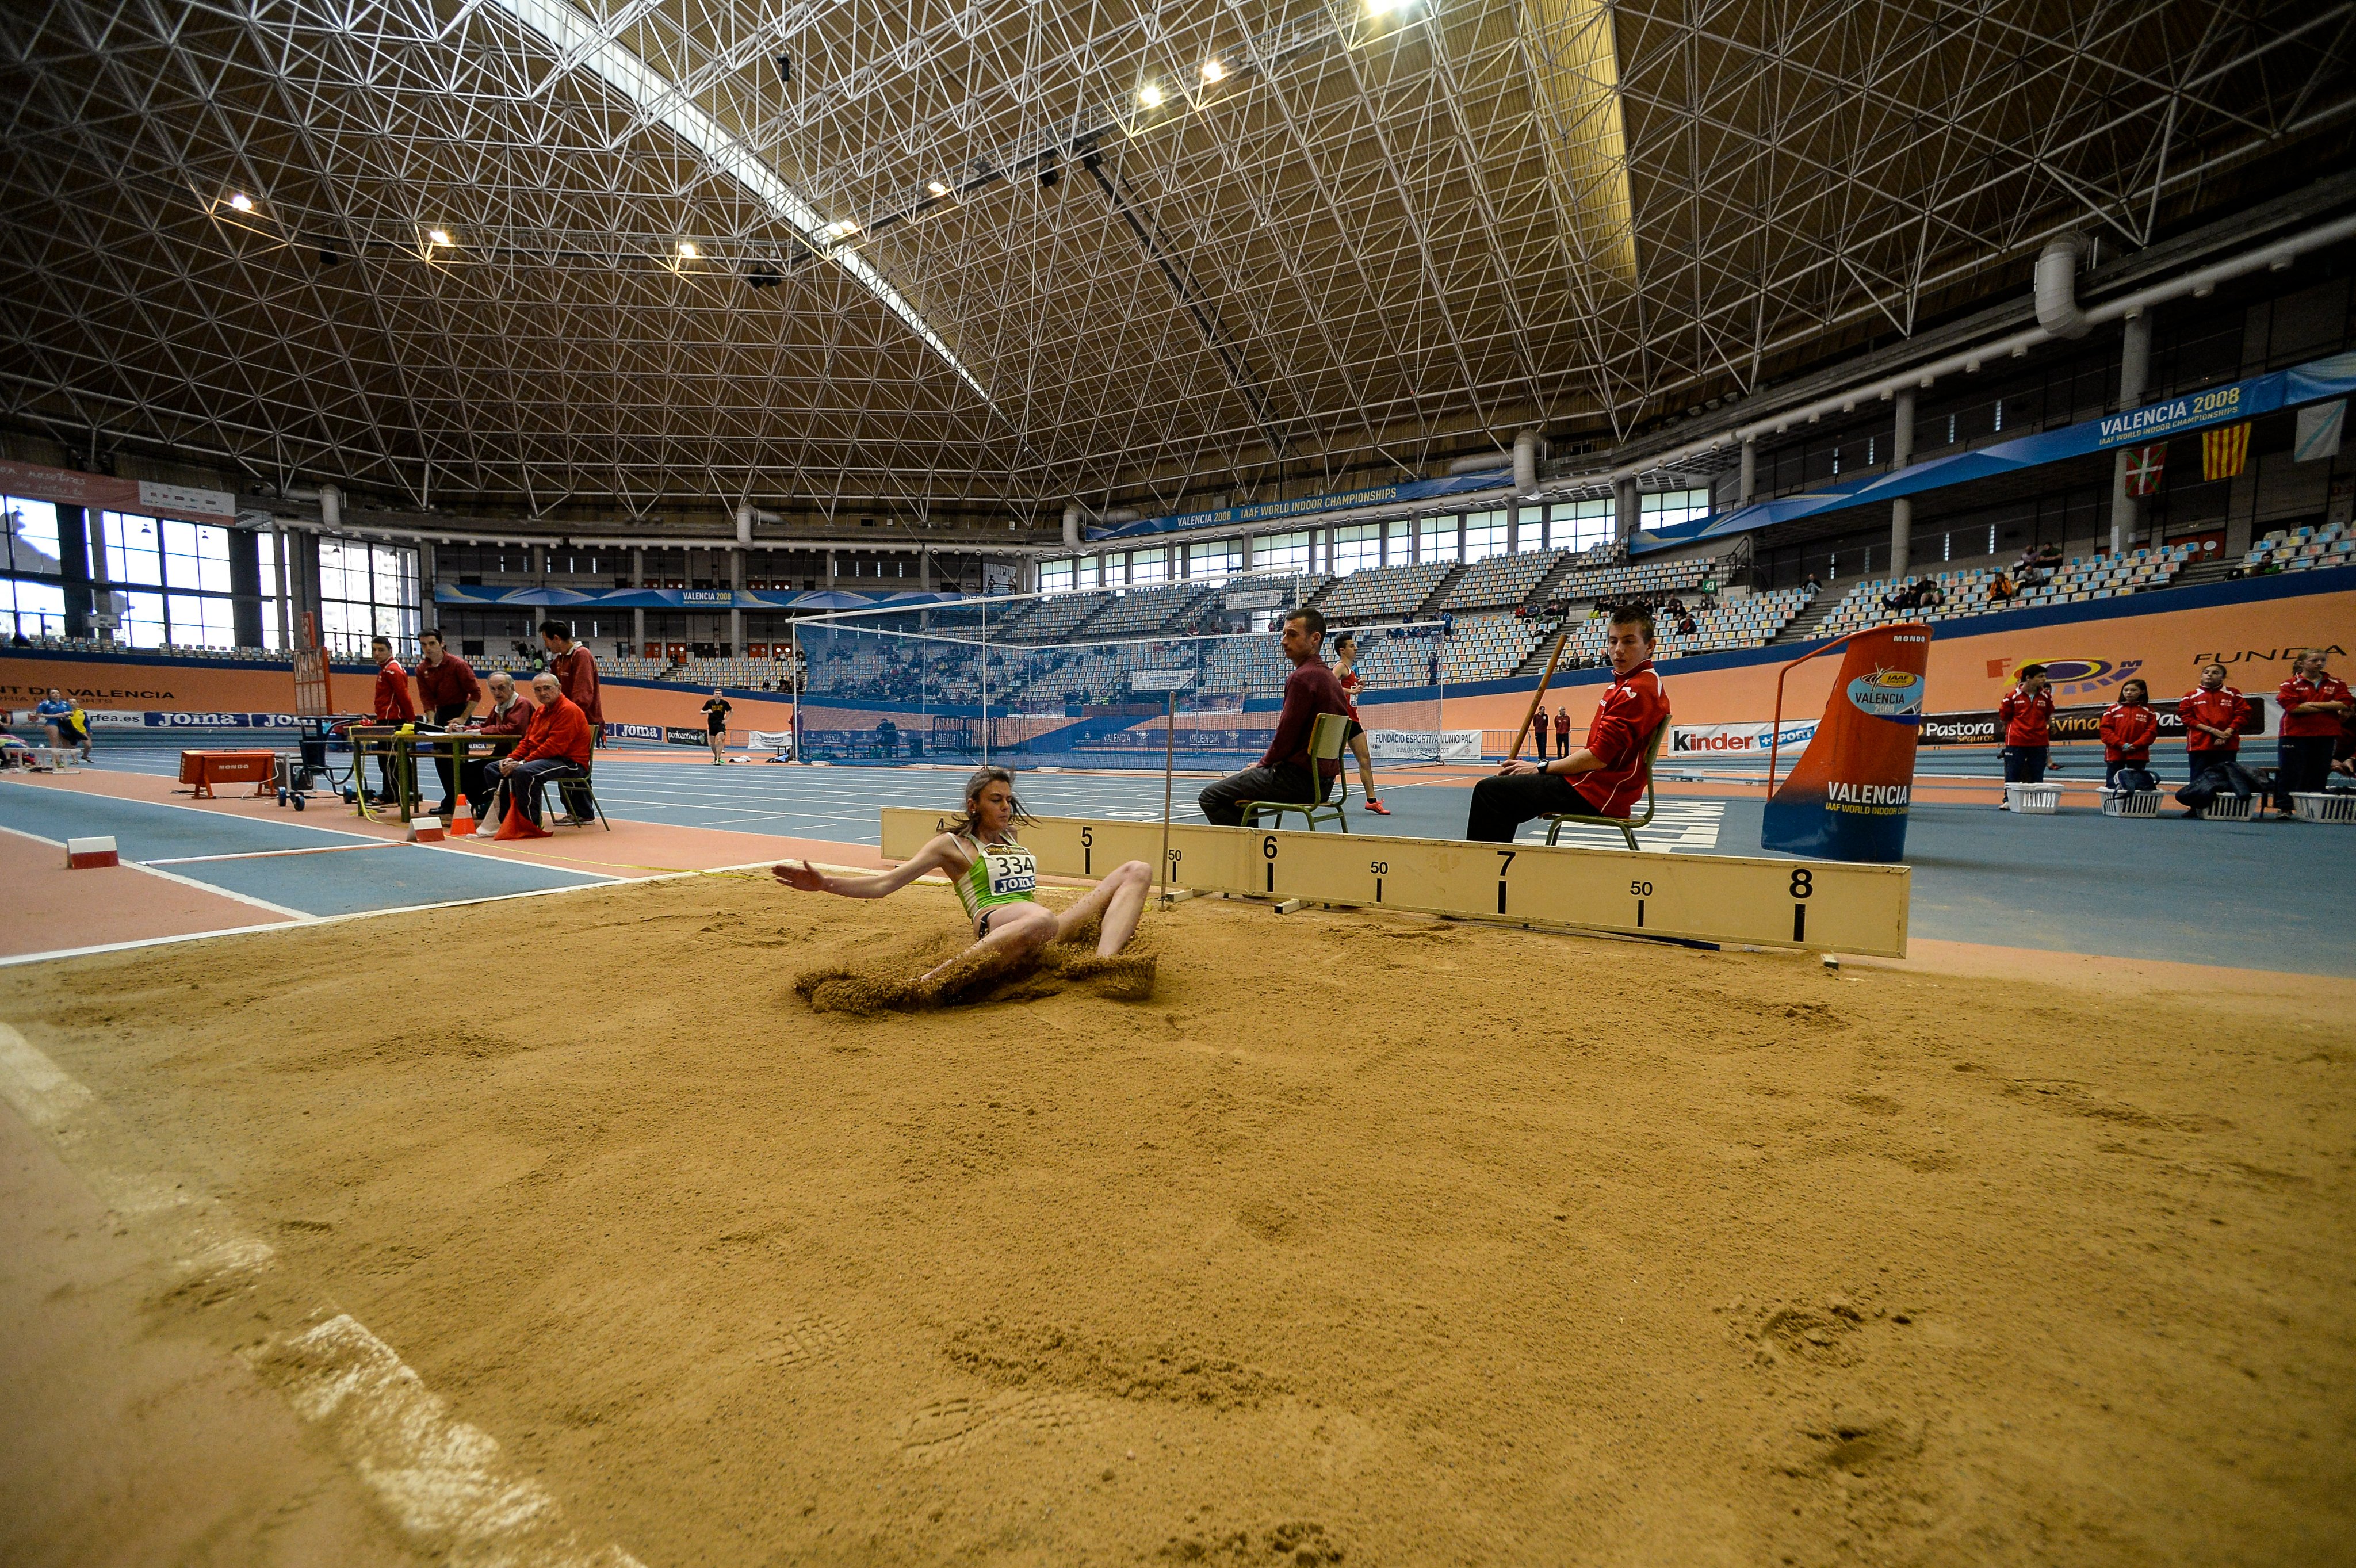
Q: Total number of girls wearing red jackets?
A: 3